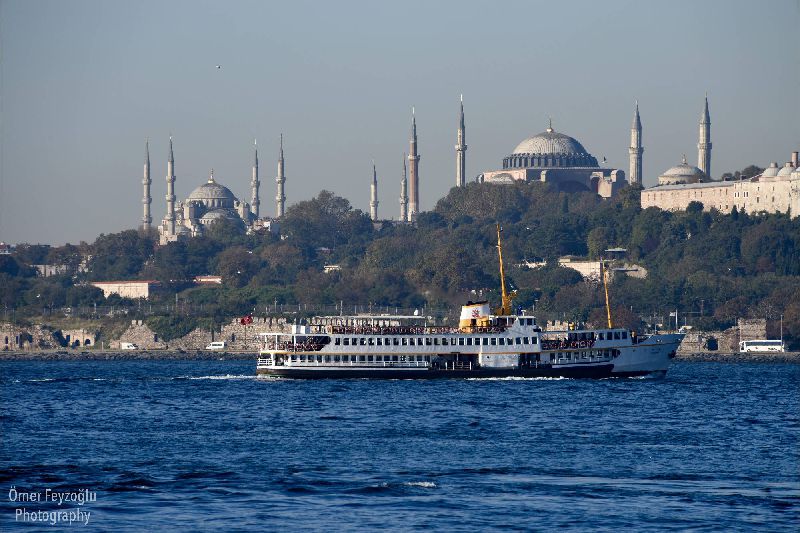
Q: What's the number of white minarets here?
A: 9